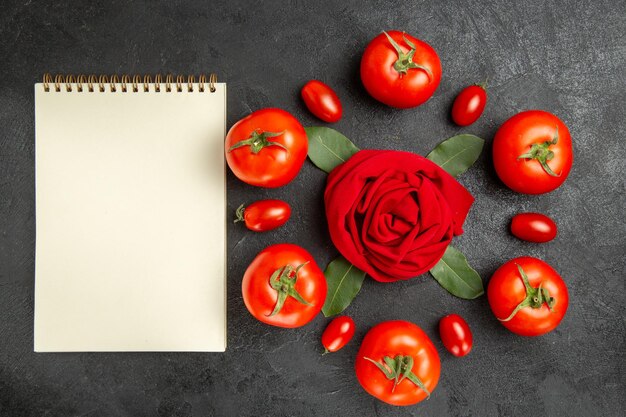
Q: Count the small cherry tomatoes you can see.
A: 6